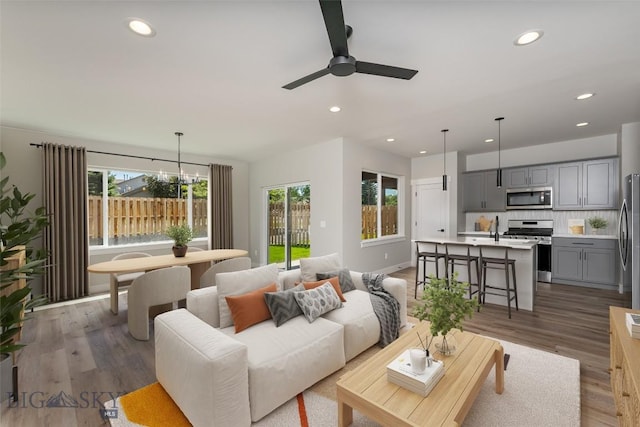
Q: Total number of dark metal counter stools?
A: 3